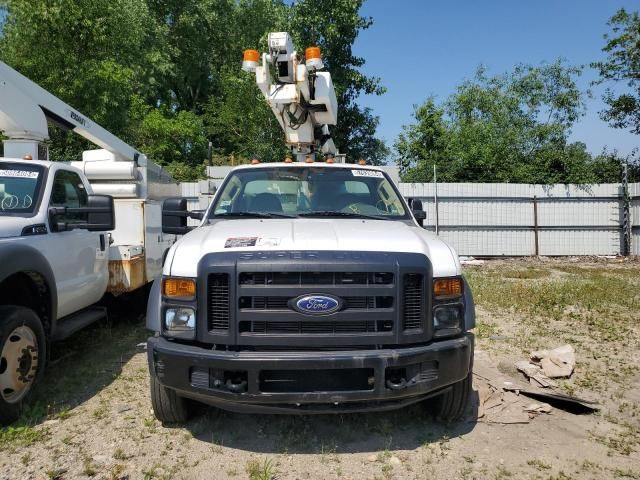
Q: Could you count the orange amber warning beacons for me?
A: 2